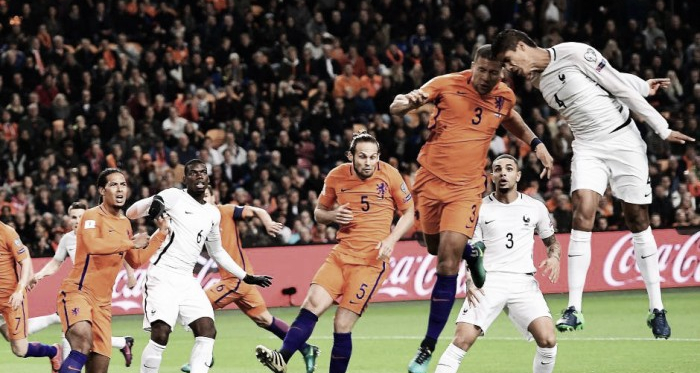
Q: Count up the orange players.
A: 5